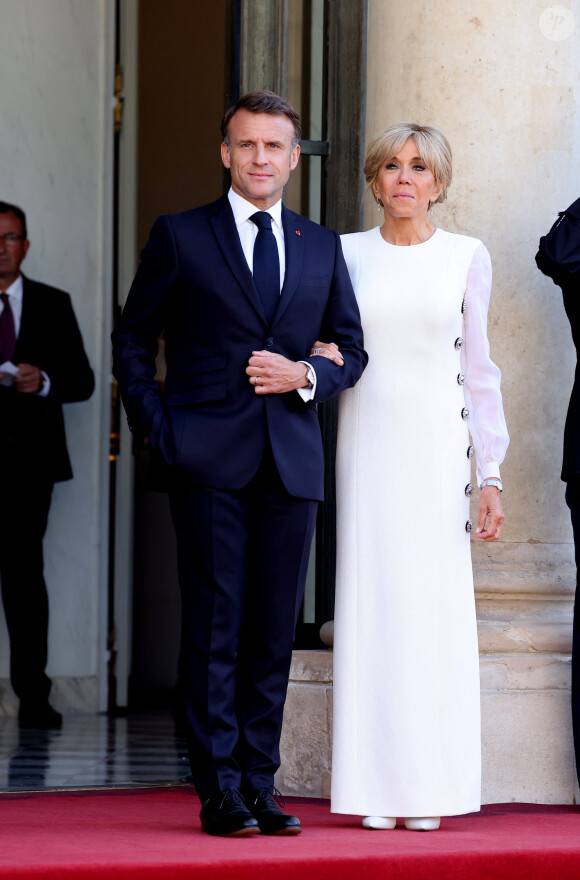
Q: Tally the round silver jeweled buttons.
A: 7